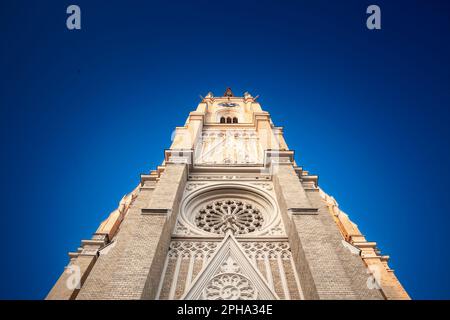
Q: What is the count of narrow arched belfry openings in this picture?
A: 3